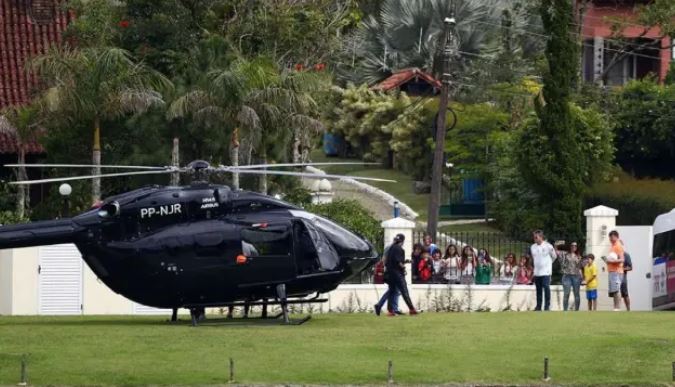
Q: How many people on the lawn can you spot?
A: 7